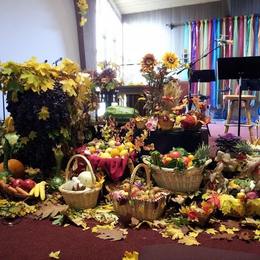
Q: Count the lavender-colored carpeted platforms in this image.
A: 1